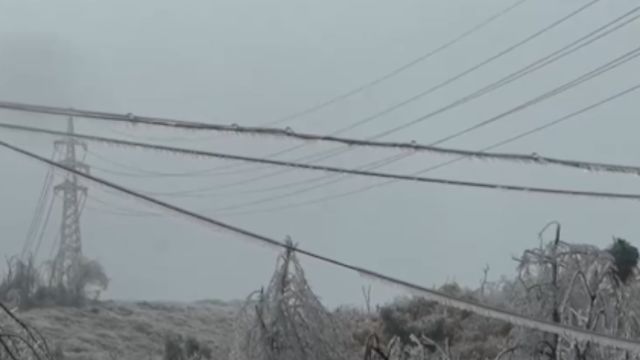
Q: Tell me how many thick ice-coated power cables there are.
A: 3